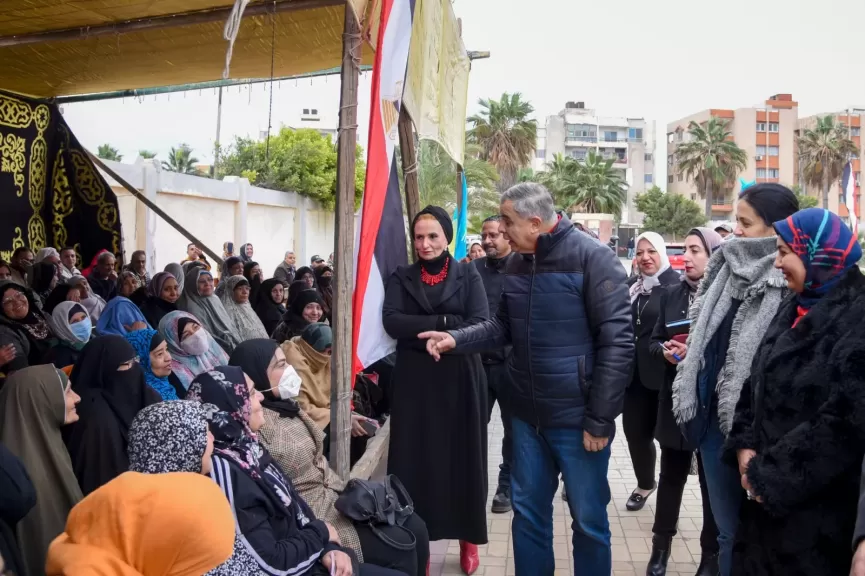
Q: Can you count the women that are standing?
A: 5